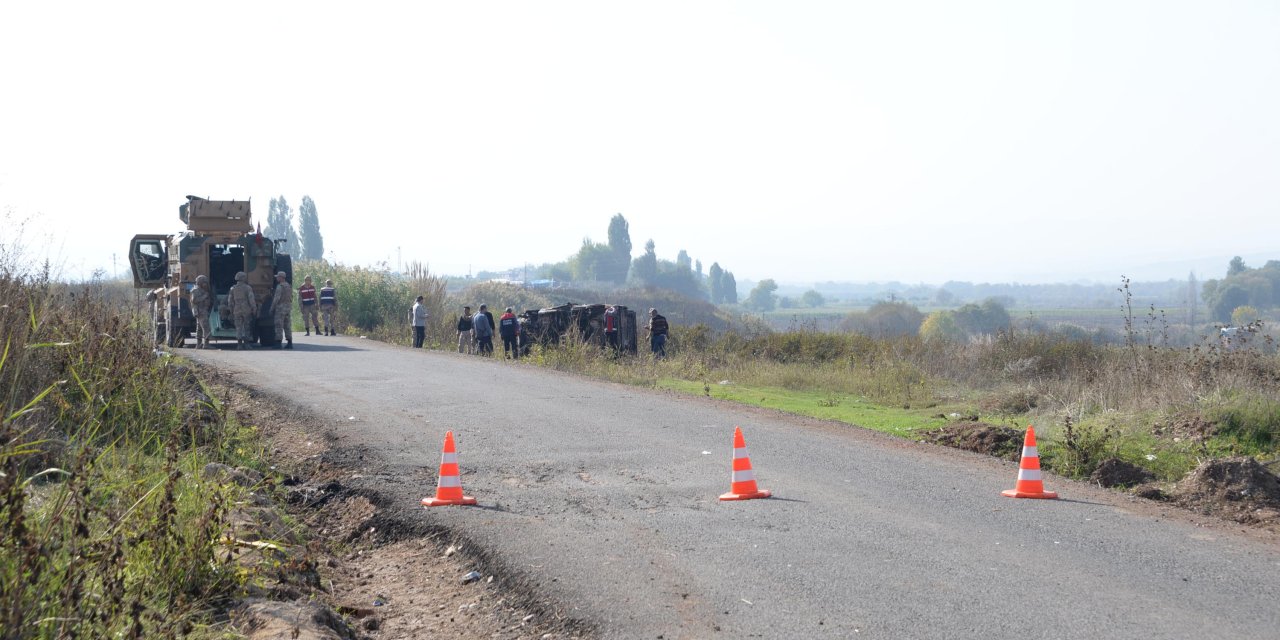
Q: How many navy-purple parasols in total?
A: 0